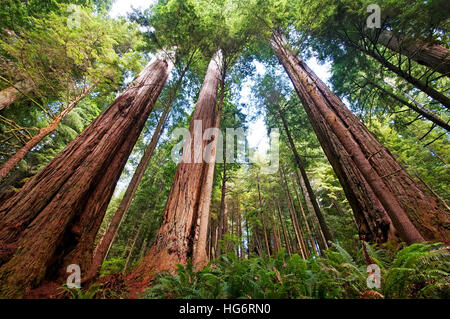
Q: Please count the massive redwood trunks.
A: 3